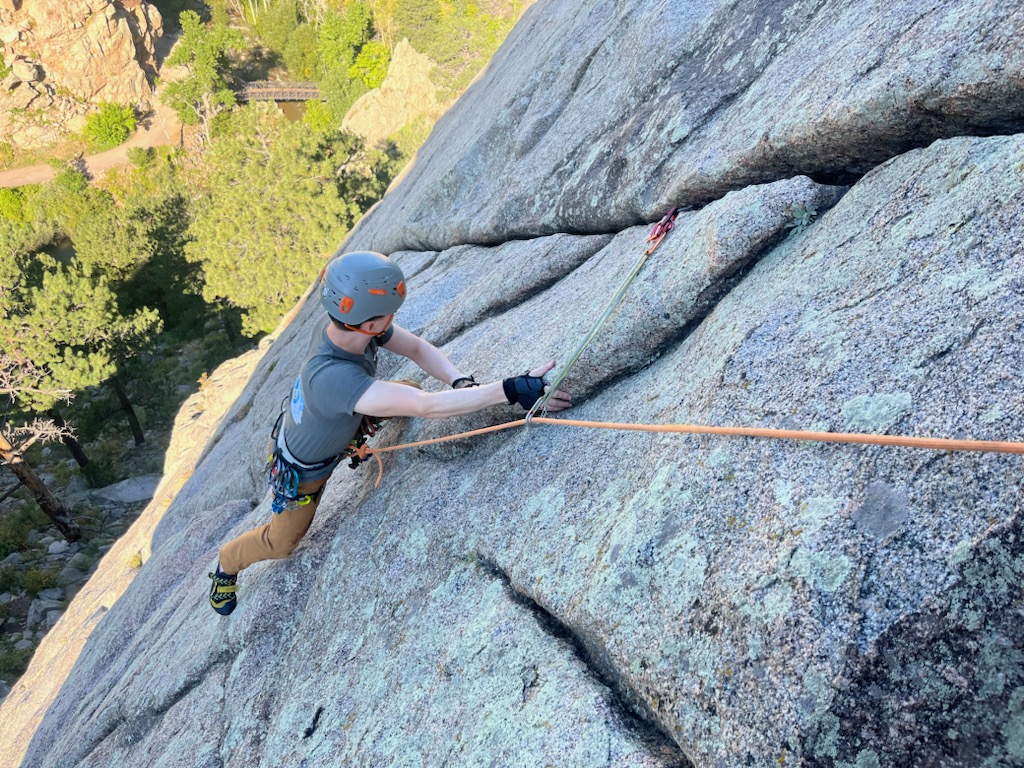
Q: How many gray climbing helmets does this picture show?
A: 1